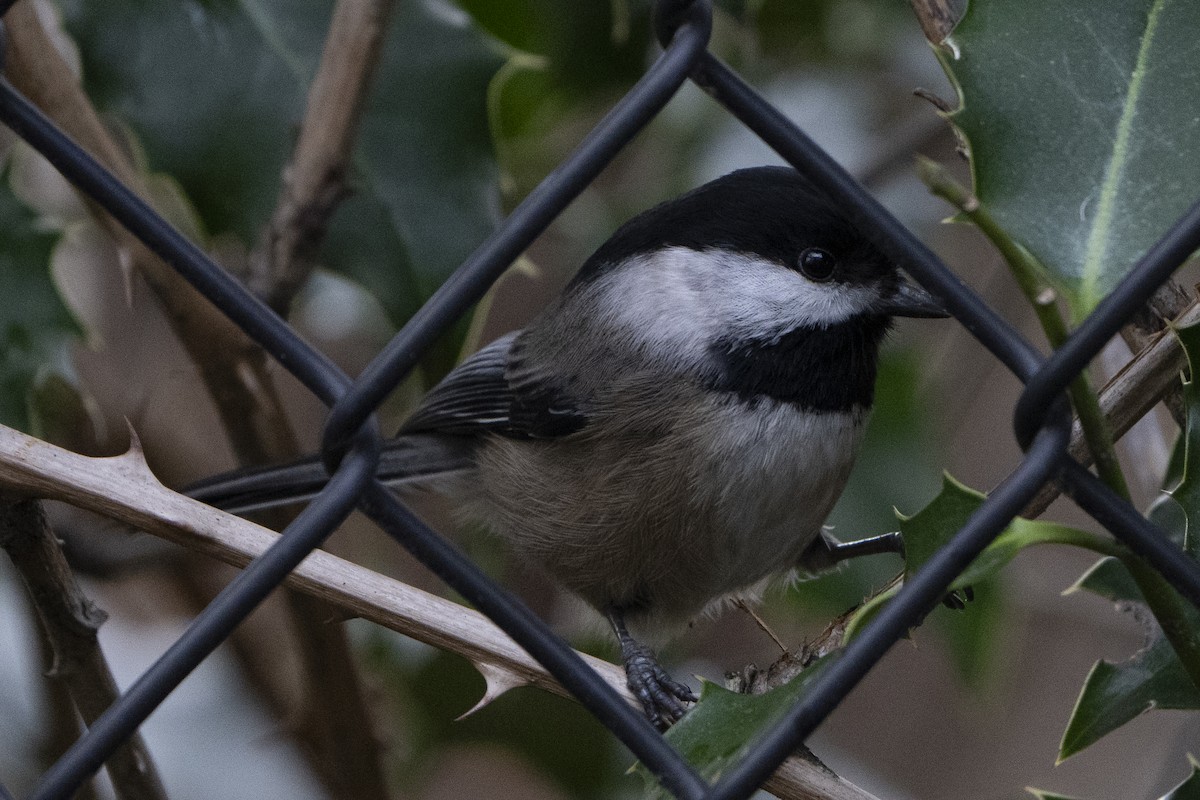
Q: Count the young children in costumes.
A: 0